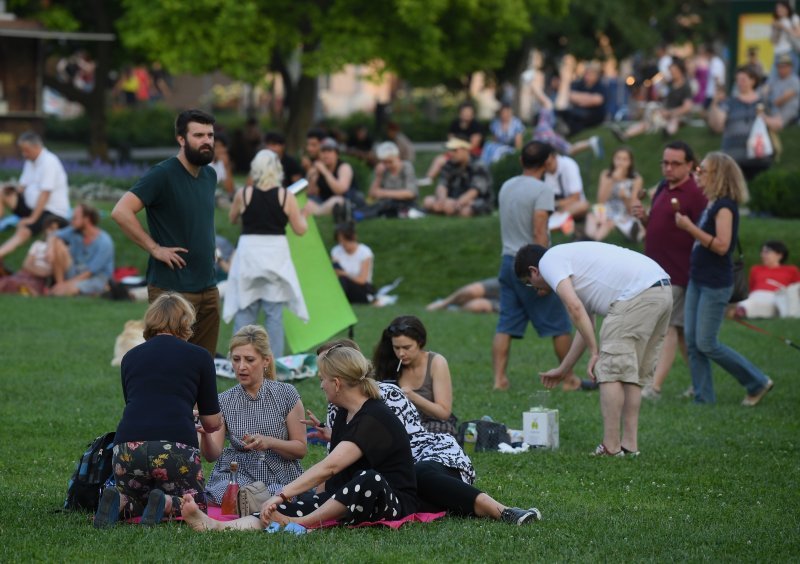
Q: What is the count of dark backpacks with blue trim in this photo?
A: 1